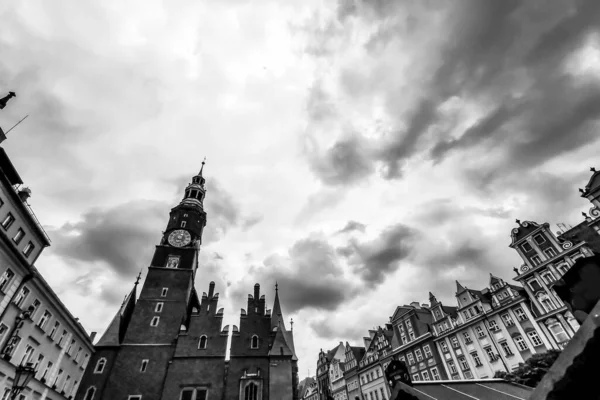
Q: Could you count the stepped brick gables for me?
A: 2